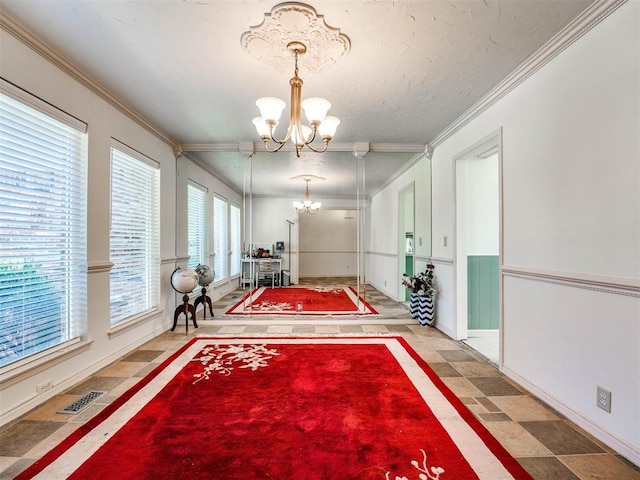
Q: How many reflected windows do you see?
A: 3